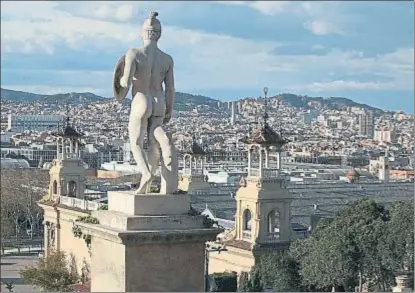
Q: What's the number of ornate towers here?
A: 3